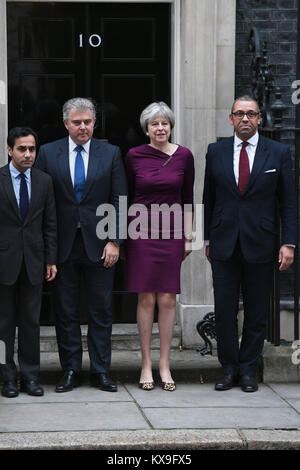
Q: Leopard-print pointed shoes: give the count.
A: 2